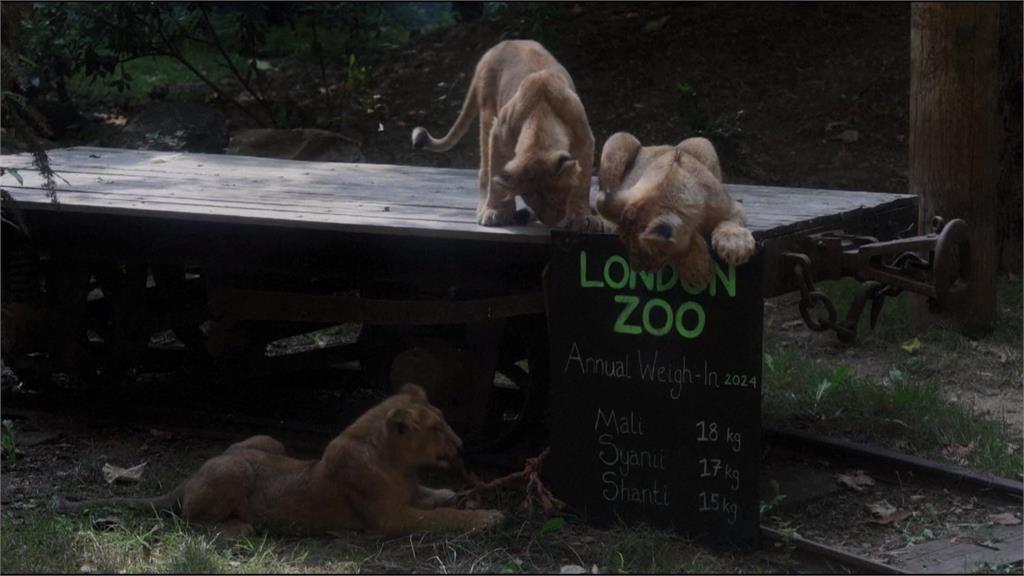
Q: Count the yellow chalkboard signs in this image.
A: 0